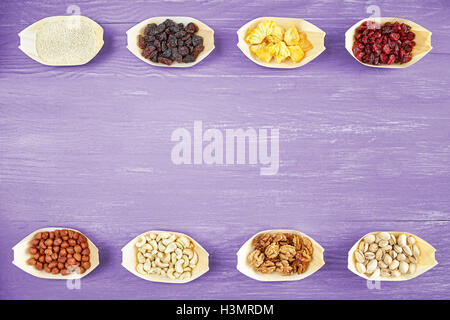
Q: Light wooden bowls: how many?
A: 8